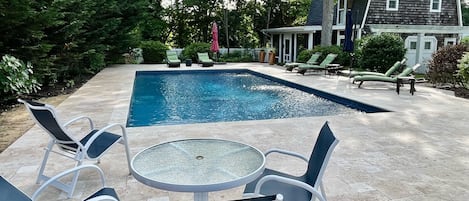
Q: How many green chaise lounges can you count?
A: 6